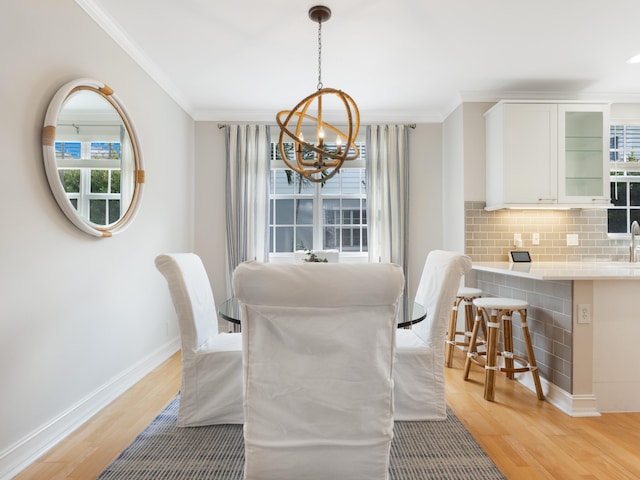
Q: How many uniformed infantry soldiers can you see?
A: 0